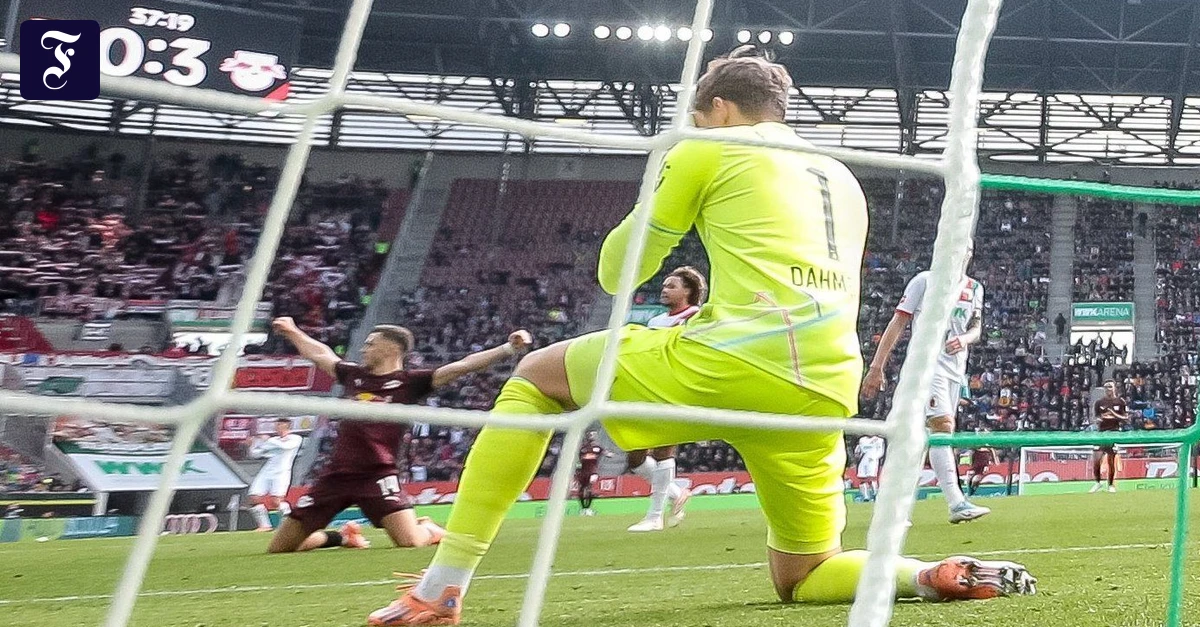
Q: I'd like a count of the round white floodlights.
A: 11